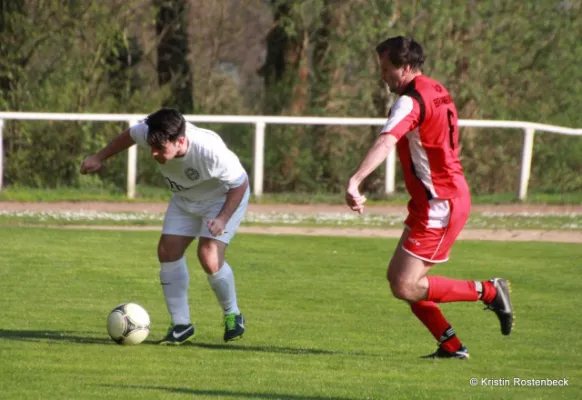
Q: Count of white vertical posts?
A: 5